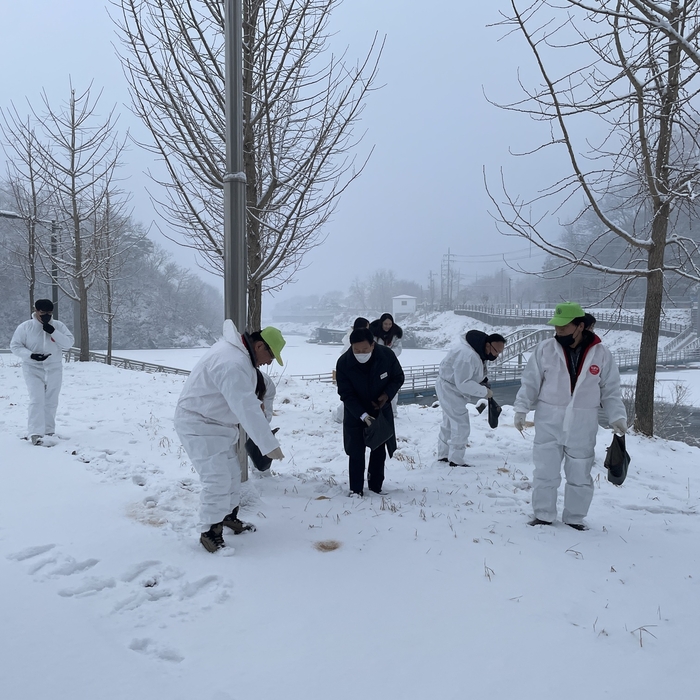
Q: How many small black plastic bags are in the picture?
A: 4